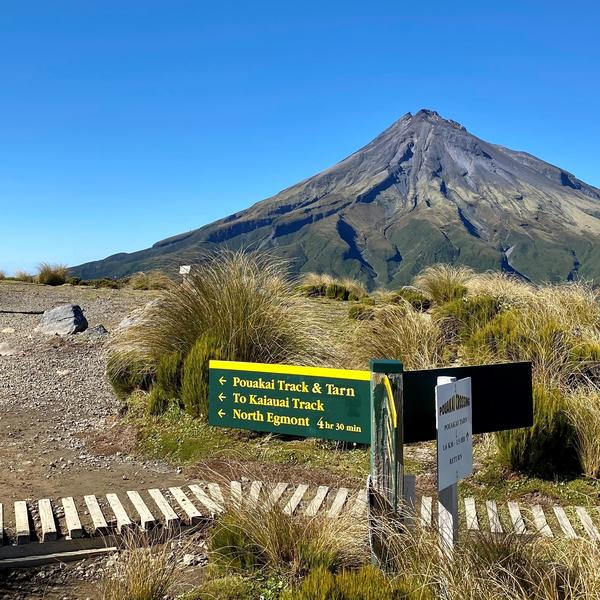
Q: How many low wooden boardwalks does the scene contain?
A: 1